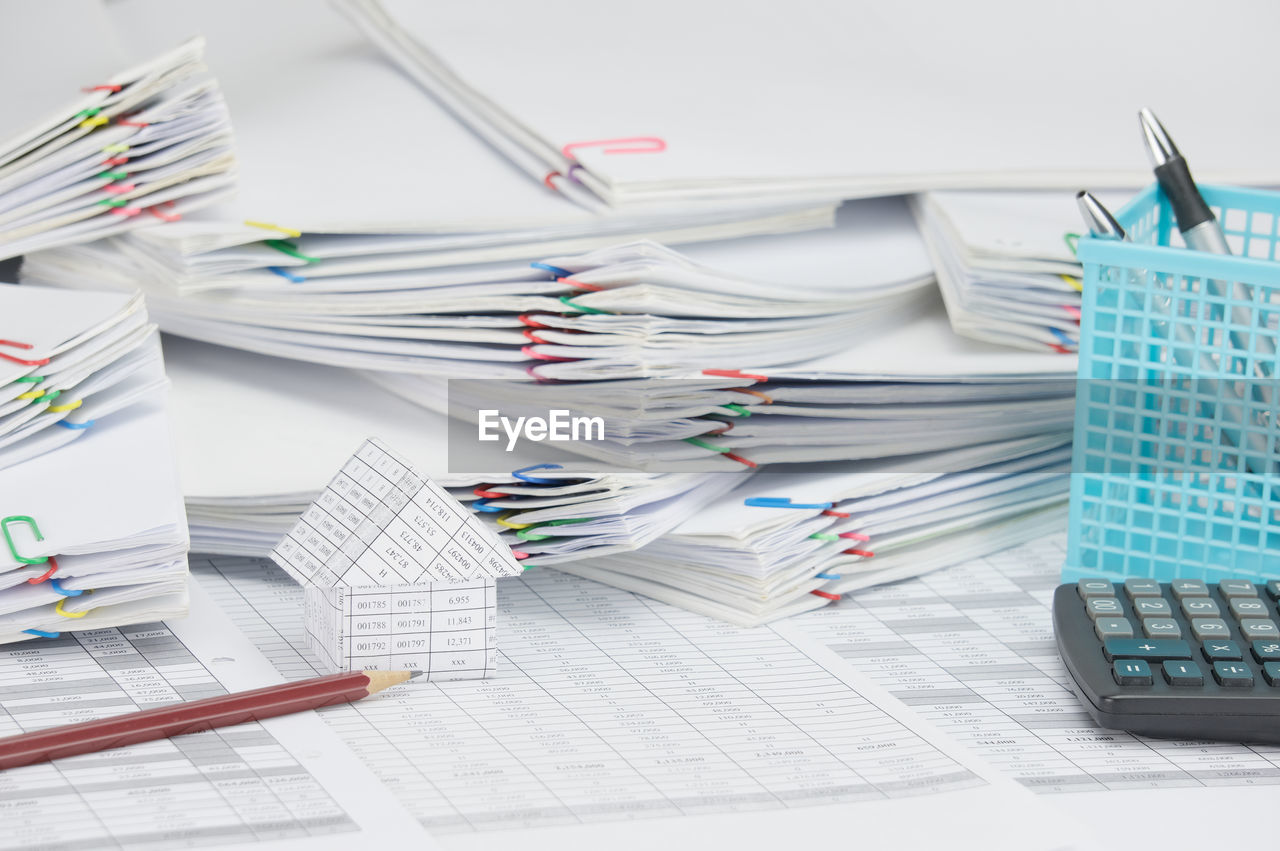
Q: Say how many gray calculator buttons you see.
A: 12